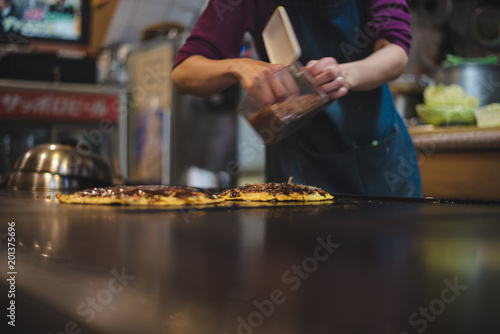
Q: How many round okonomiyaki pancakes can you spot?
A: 2